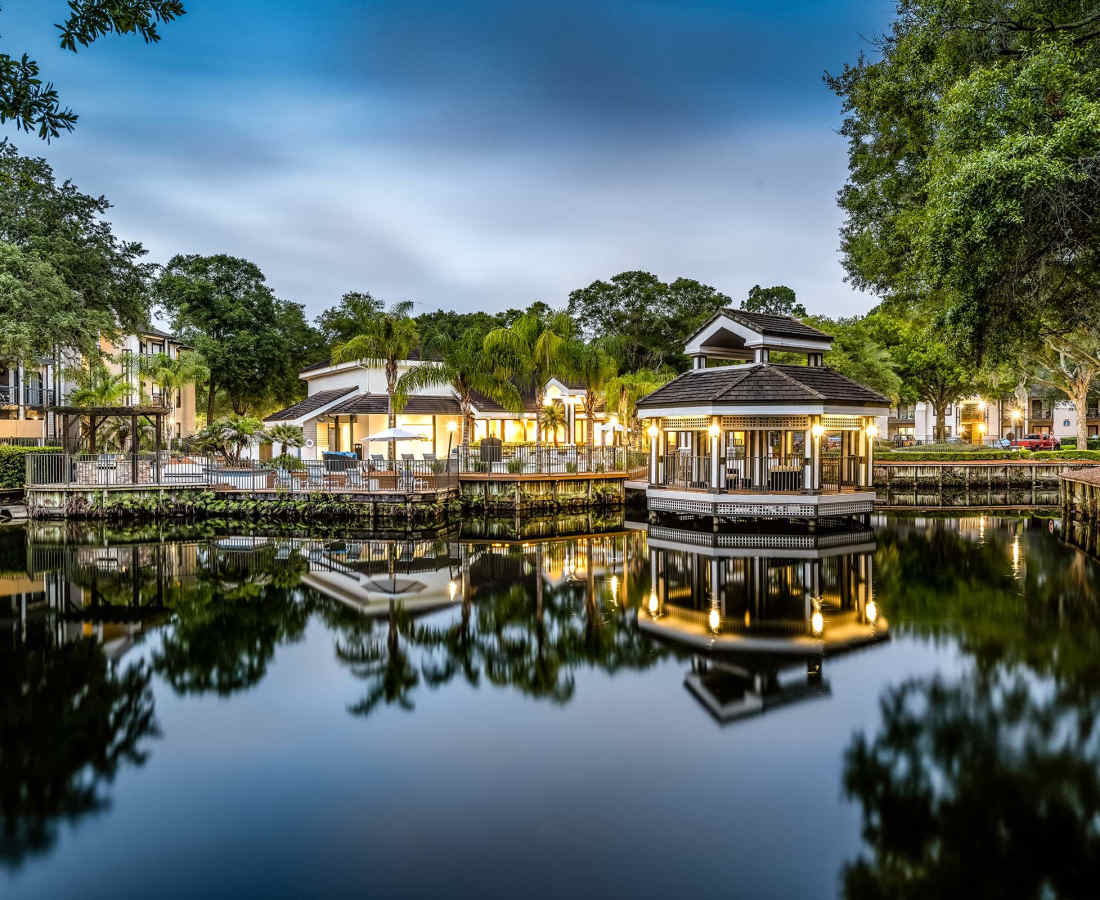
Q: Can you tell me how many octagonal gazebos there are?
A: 1